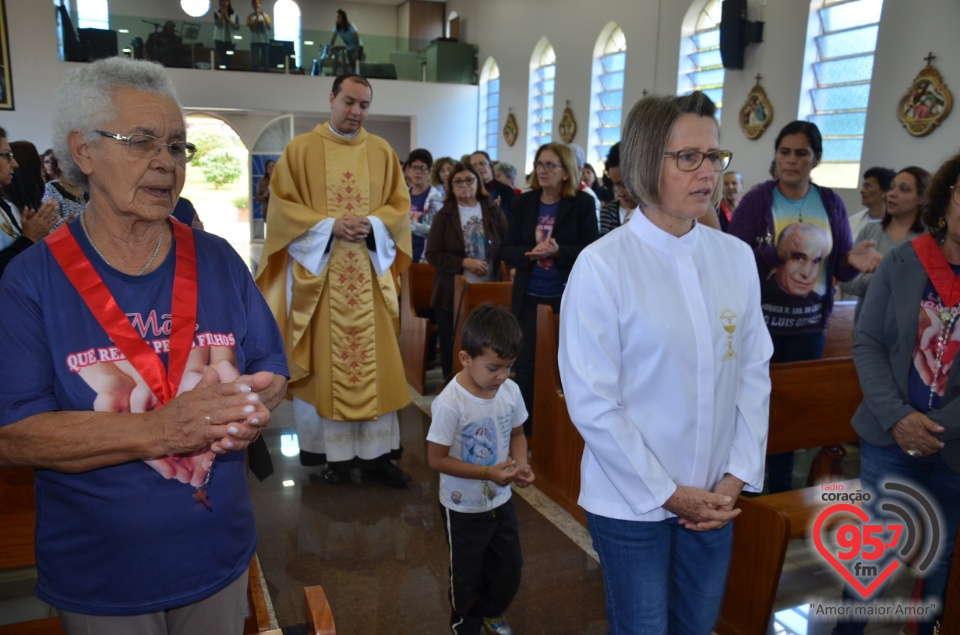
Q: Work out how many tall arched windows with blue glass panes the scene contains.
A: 5